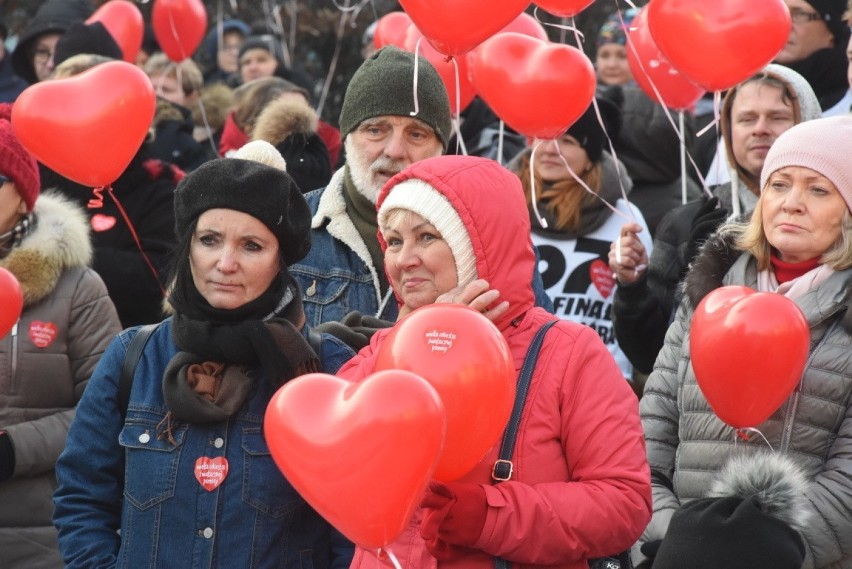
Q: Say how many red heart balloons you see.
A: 15